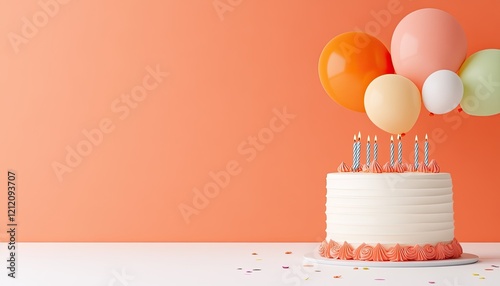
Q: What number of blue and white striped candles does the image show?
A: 8